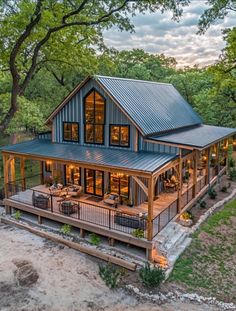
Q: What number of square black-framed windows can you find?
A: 2